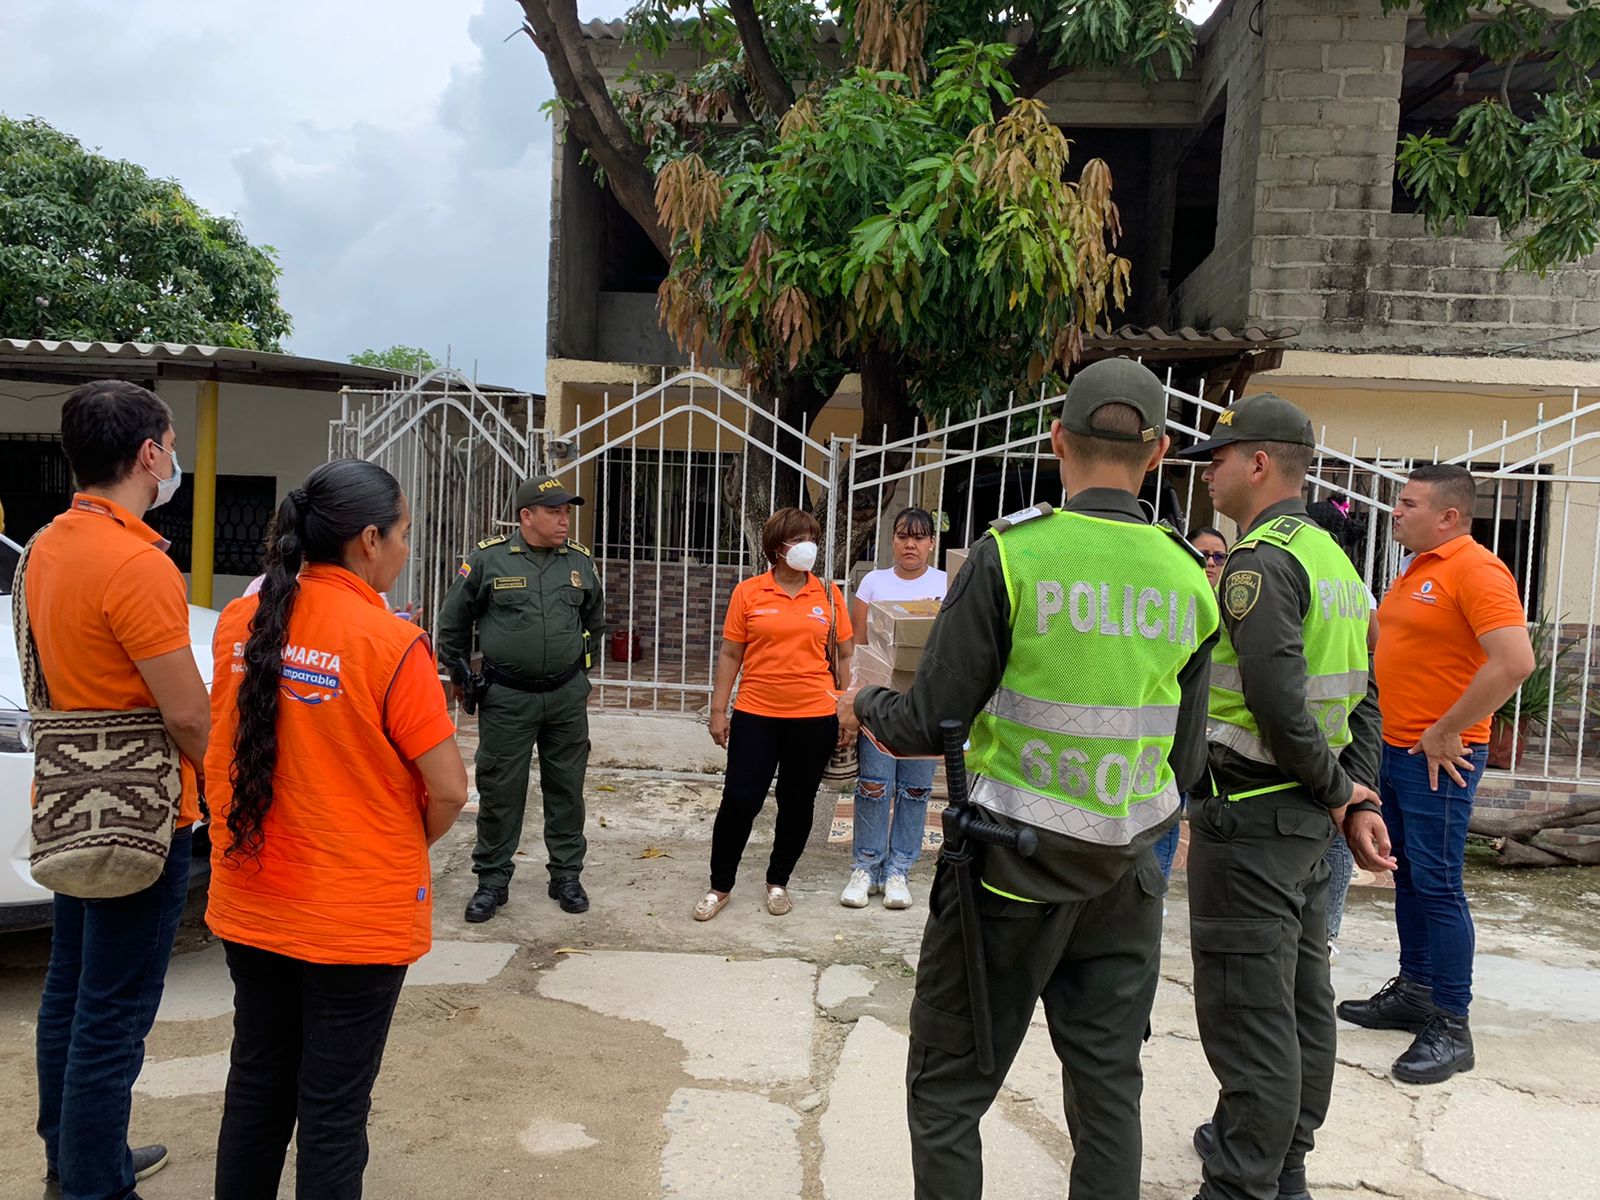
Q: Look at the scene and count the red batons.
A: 0